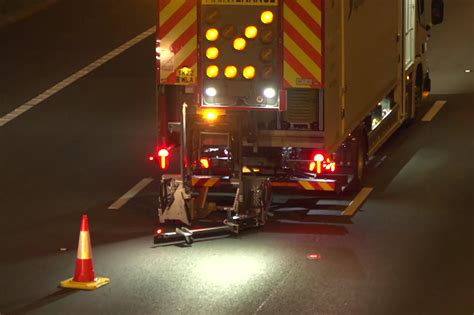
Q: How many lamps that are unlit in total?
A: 5